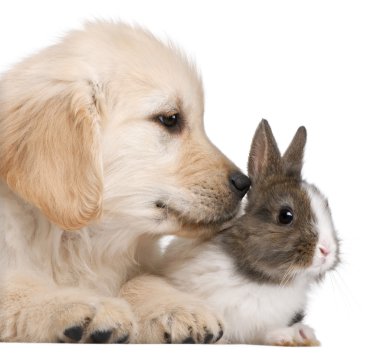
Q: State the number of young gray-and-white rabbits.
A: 1